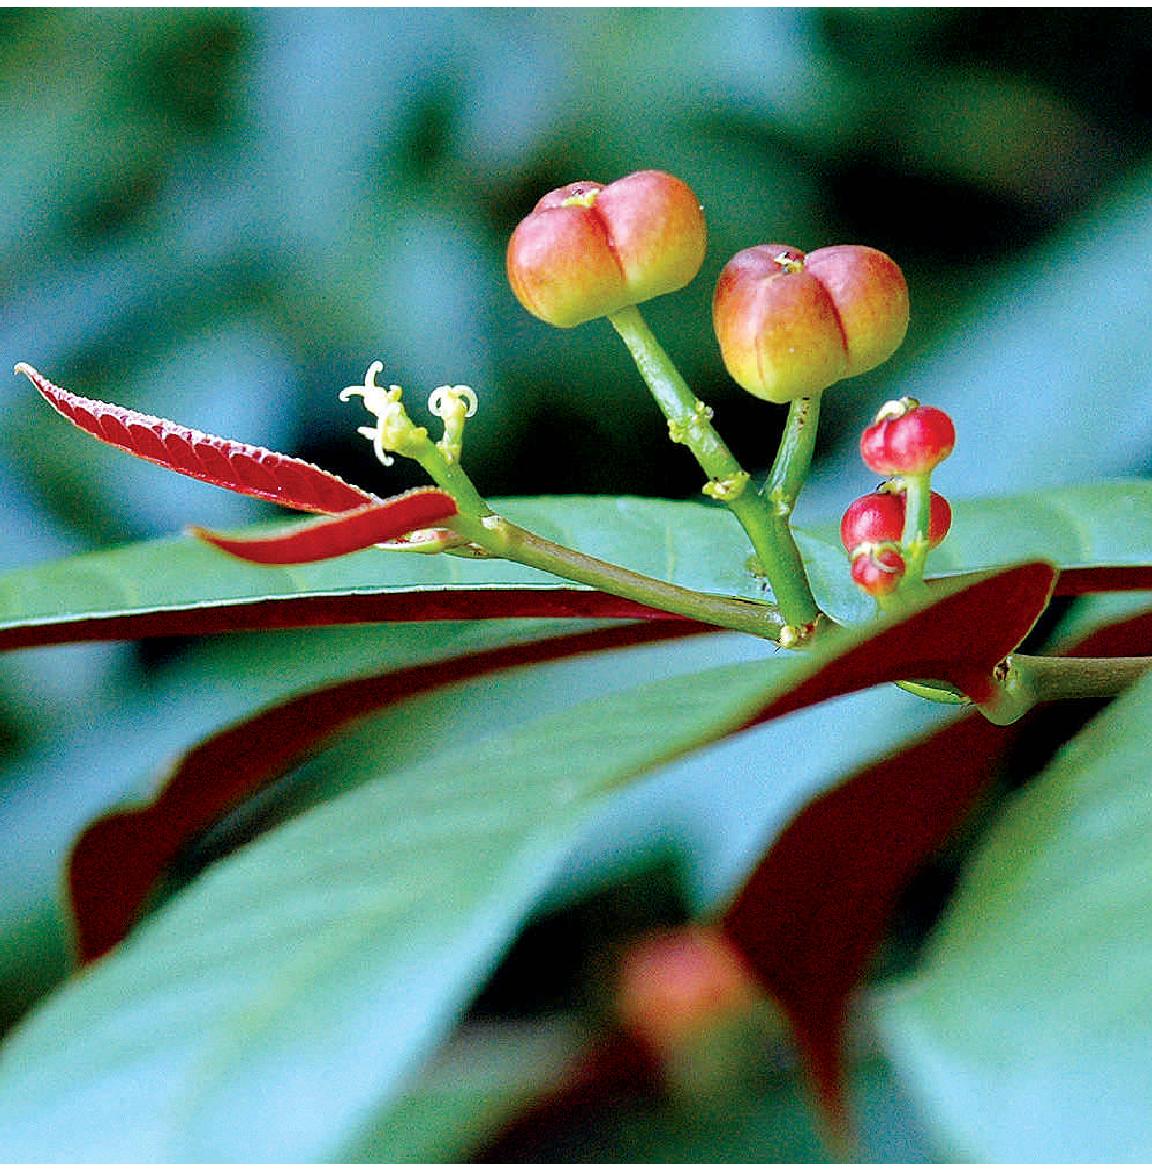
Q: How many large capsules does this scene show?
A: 2